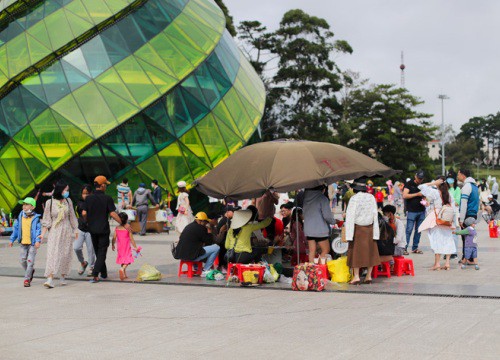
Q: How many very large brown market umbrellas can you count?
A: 1